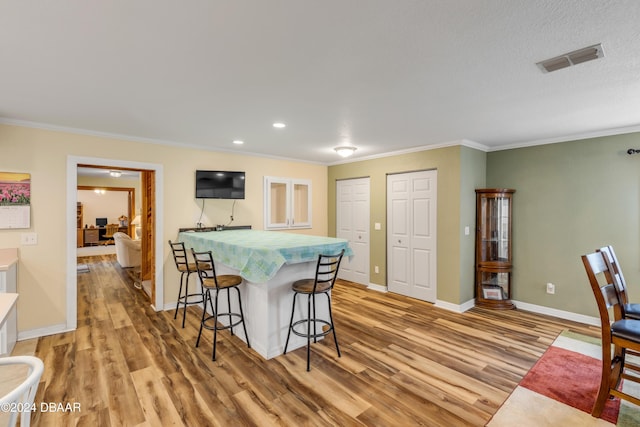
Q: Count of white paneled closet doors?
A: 2